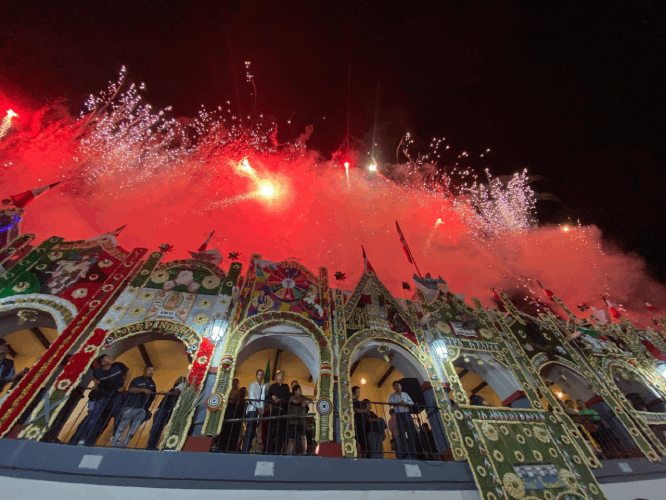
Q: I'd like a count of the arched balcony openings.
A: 7